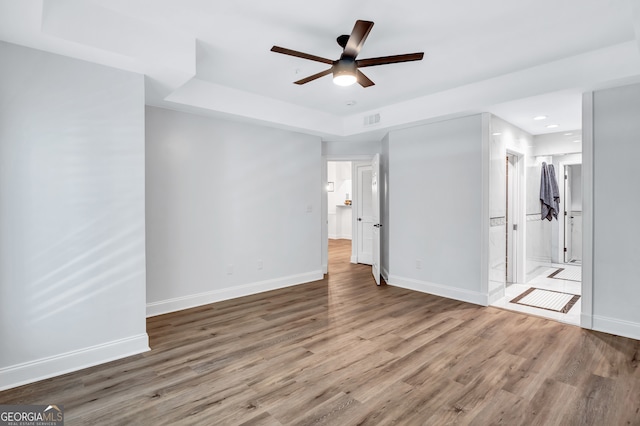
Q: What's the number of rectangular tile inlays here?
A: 2